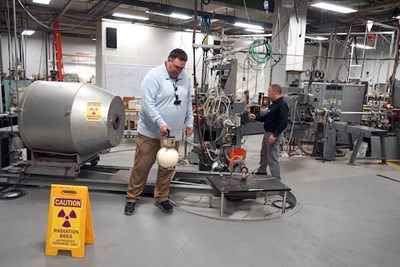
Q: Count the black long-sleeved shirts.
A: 1